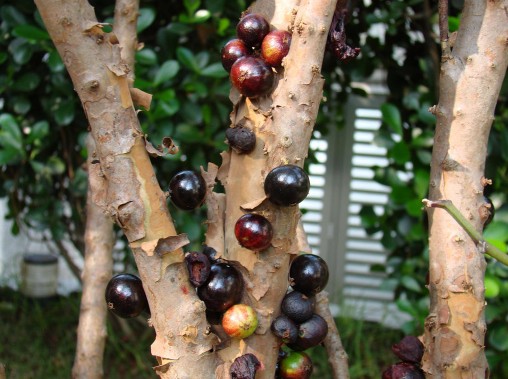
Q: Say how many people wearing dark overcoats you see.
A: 0